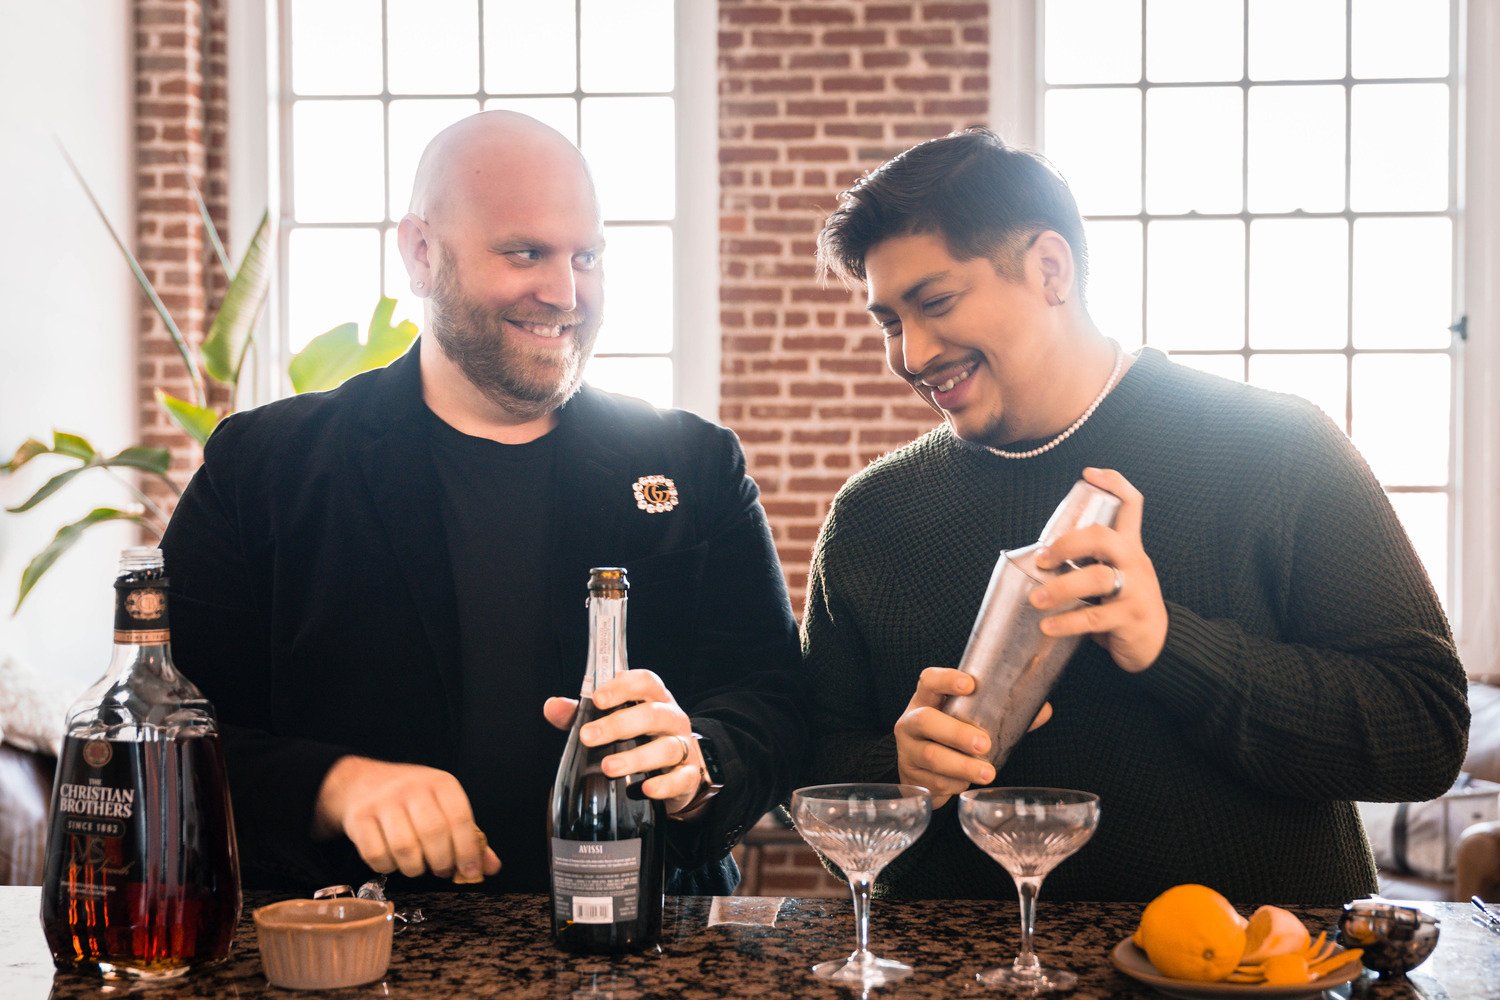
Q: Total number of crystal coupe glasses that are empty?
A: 2